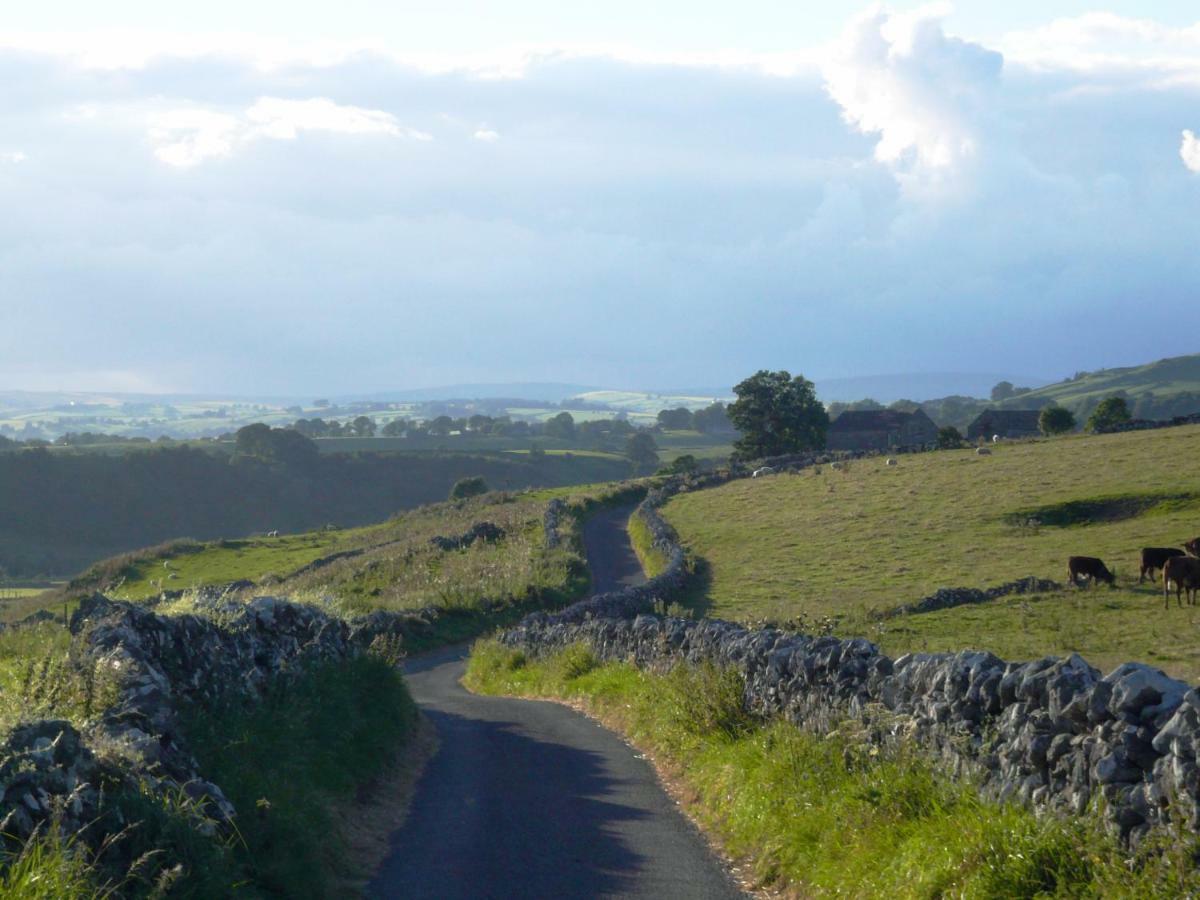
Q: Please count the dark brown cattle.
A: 4